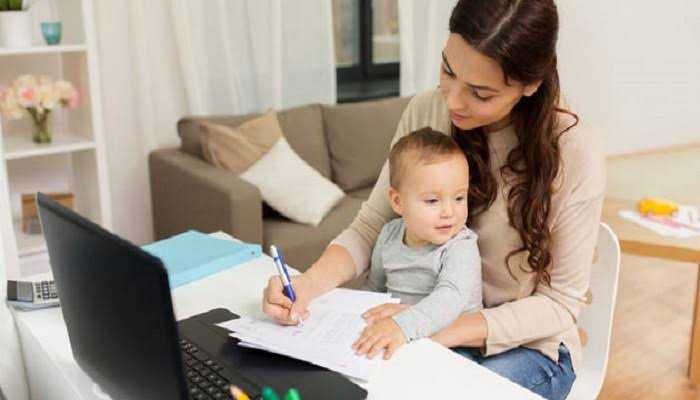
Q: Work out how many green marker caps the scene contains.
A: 2